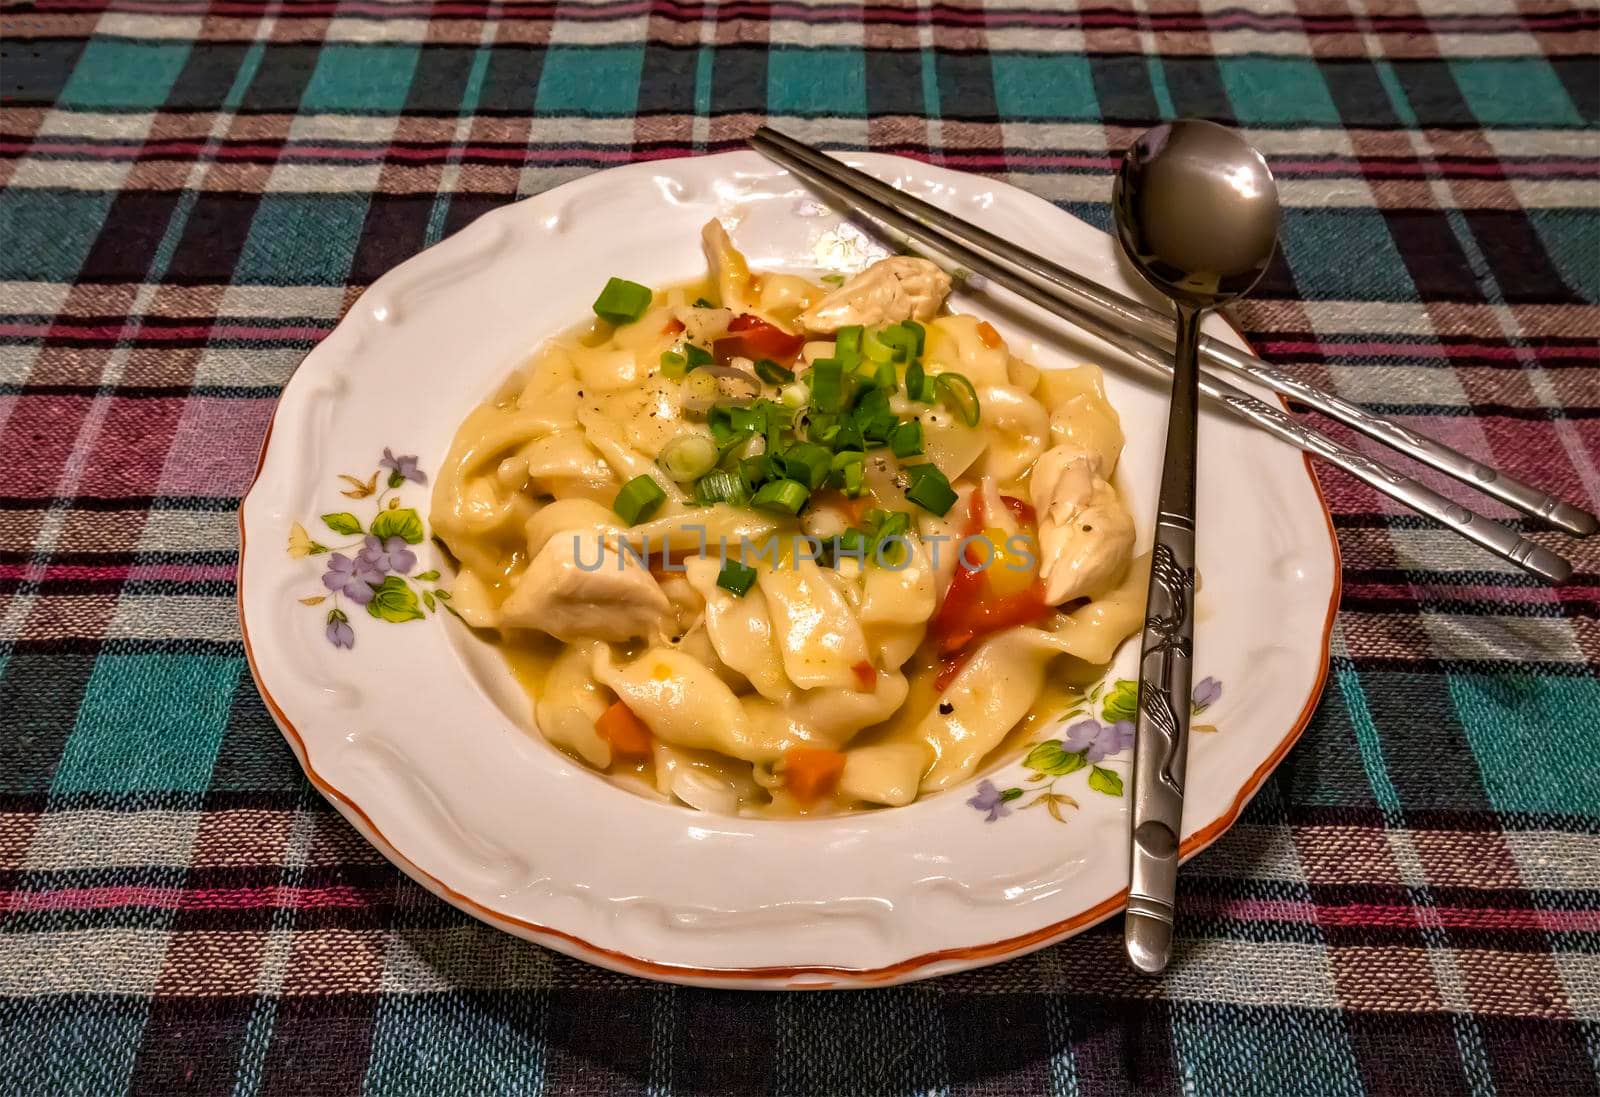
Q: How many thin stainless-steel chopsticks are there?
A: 2